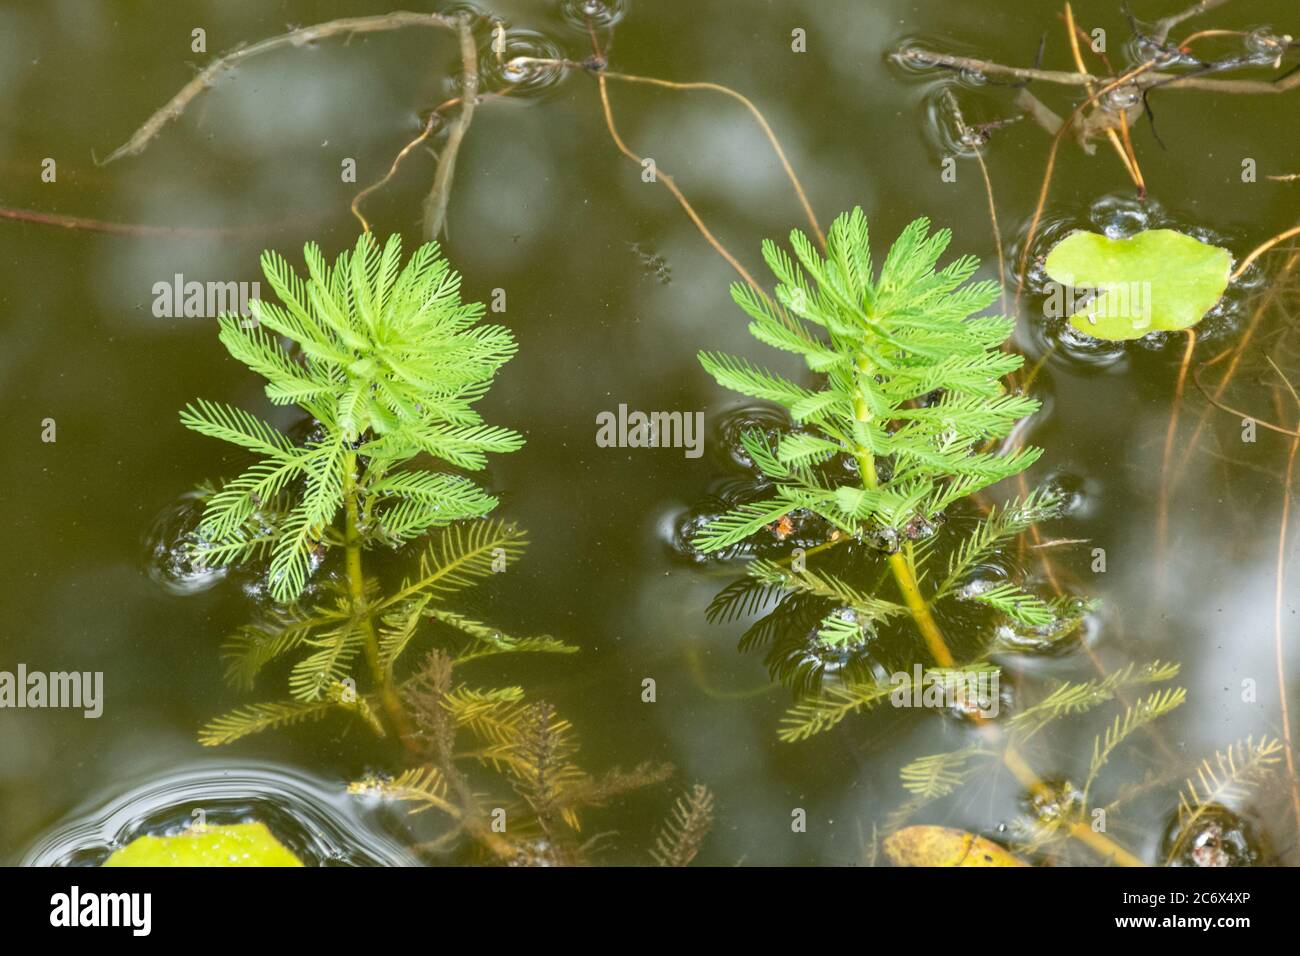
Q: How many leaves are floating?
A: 3